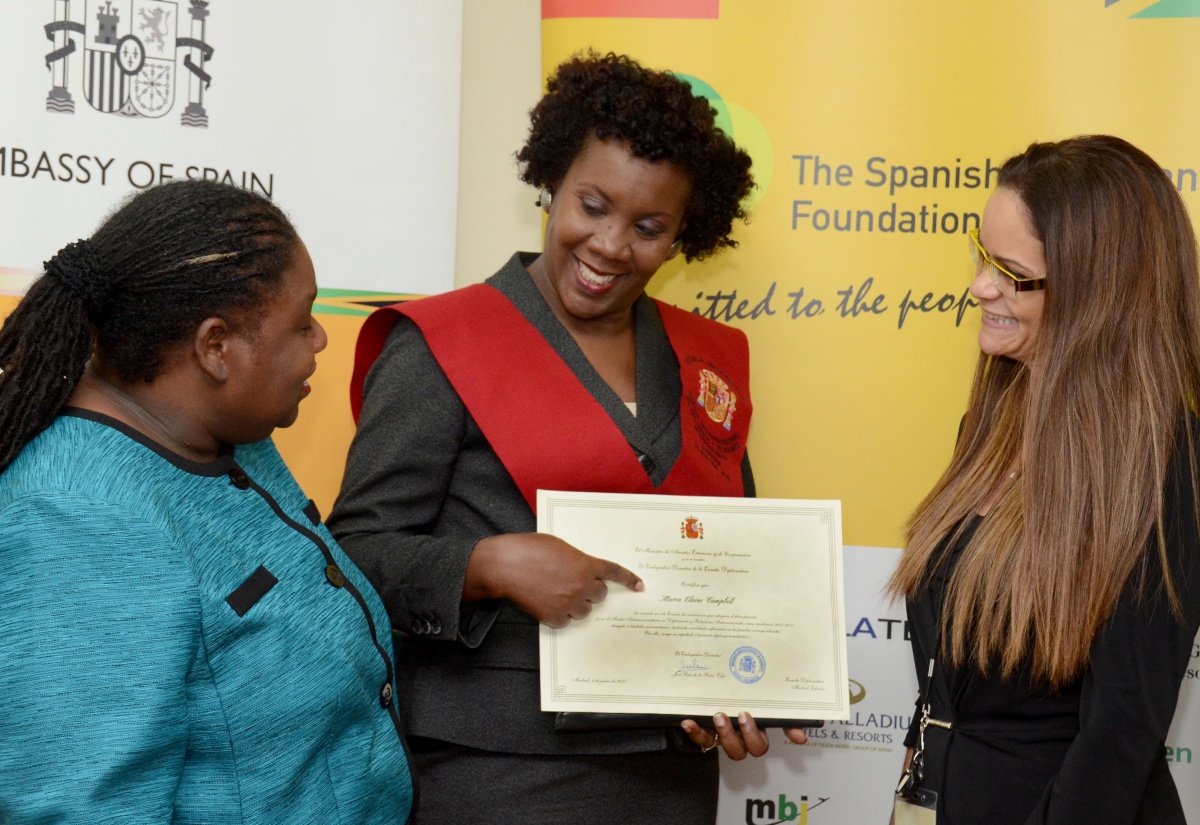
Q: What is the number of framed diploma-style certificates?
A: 1